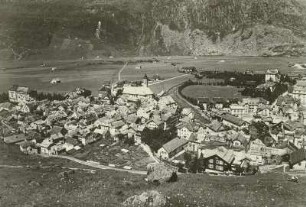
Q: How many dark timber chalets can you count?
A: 1